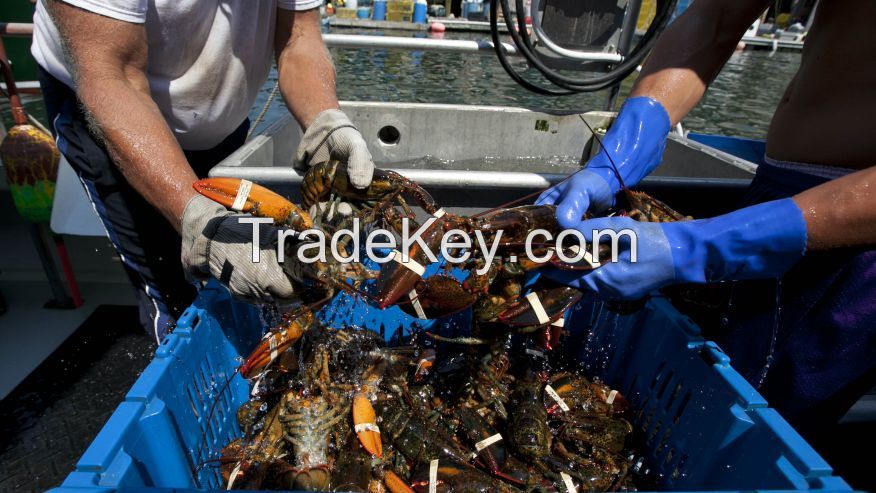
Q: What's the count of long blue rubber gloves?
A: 2